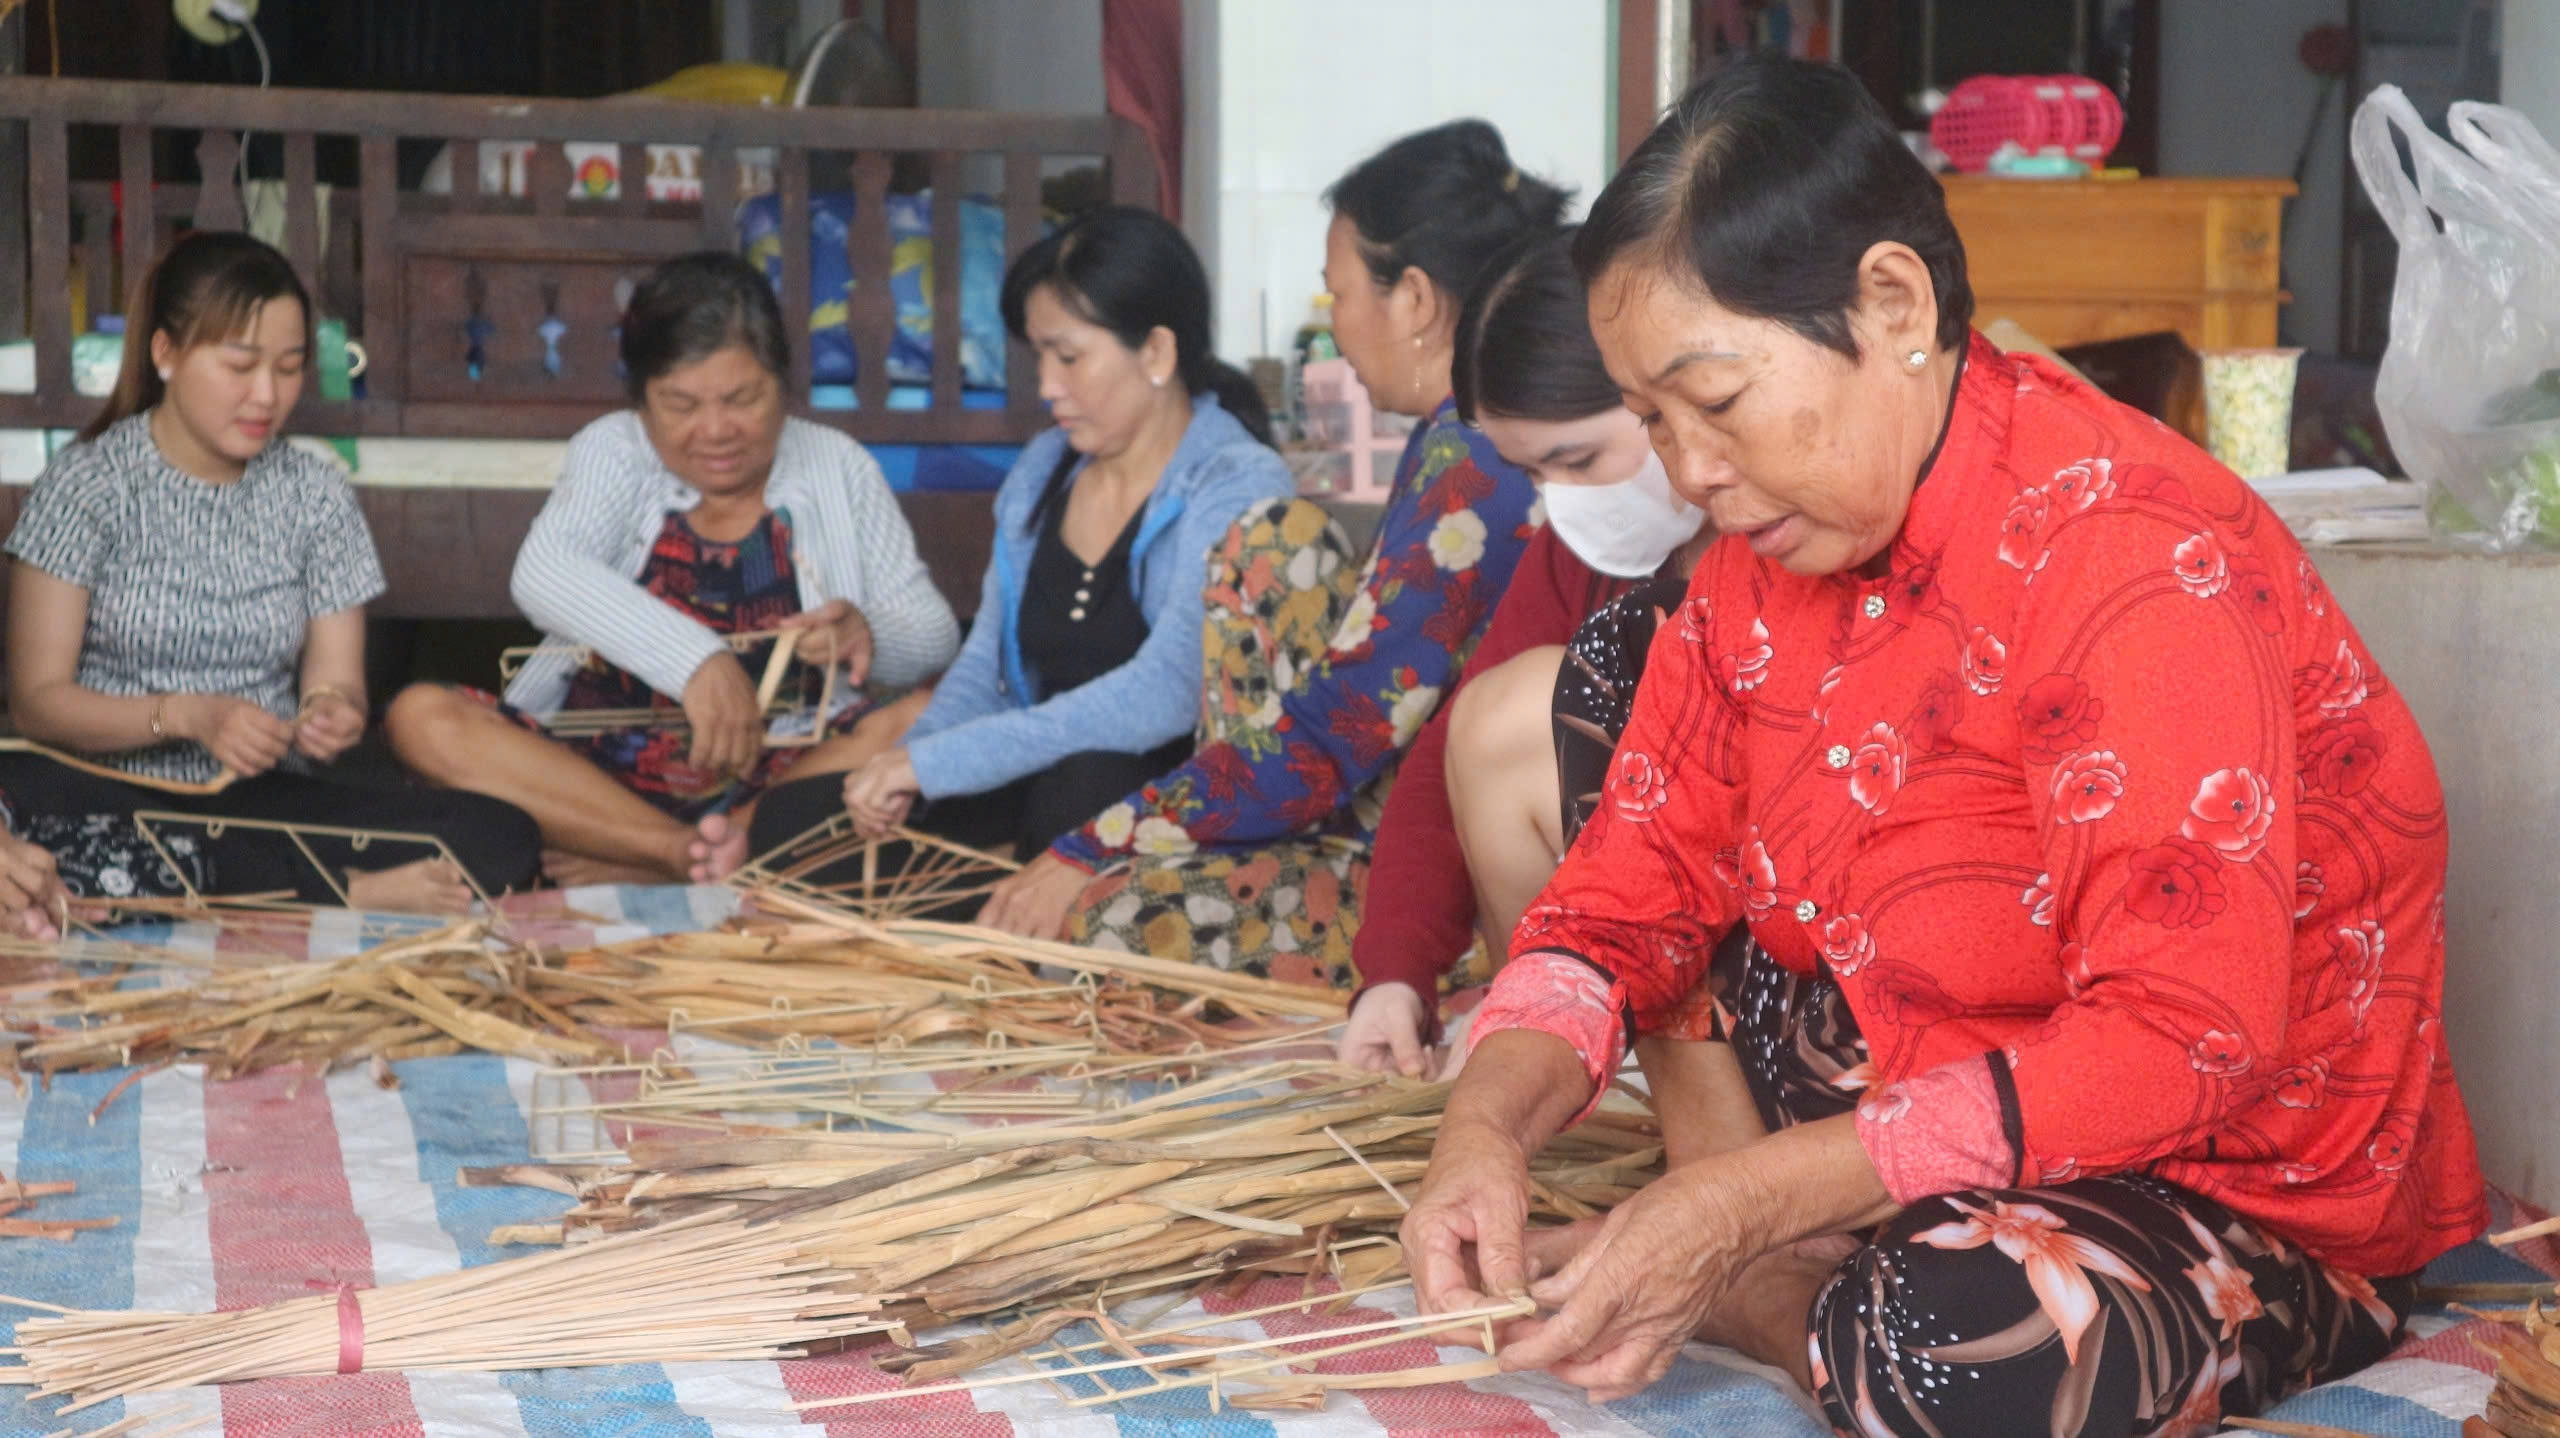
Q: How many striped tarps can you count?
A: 1